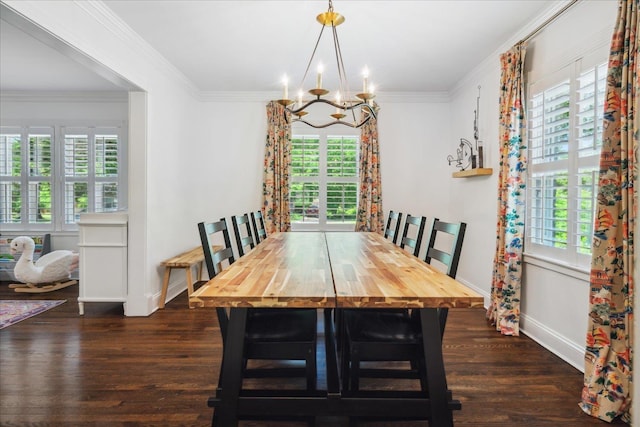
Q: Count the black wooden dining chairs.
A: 6